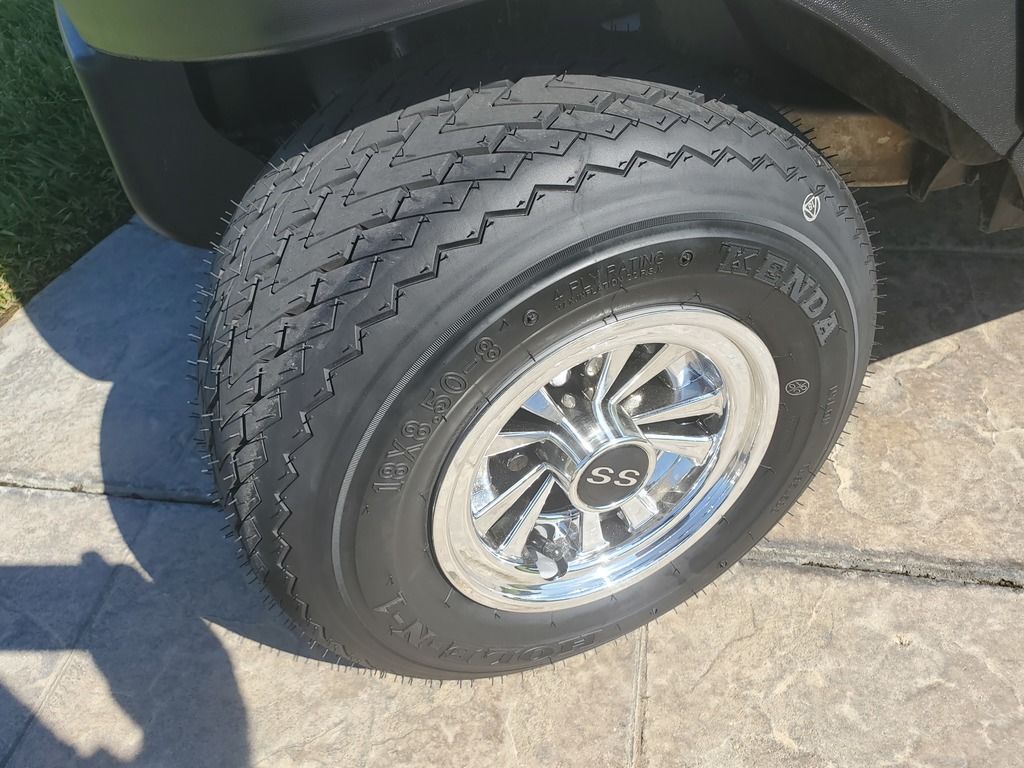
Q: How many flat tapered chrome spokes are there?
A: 10